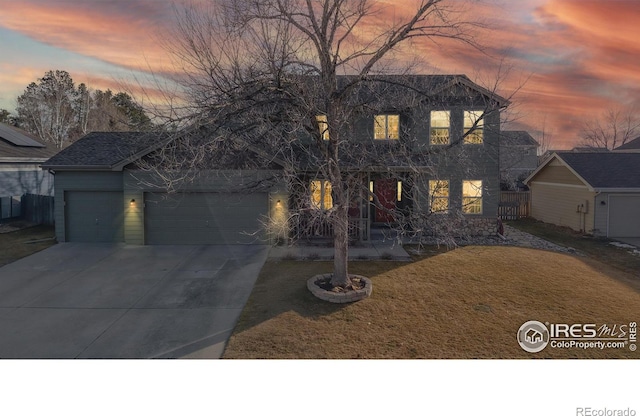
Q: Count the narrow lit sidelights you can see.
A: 2